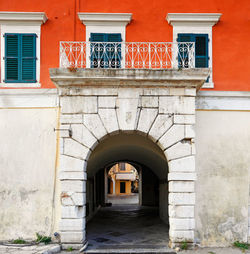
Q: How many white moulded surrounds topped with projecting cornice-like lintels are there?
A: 3